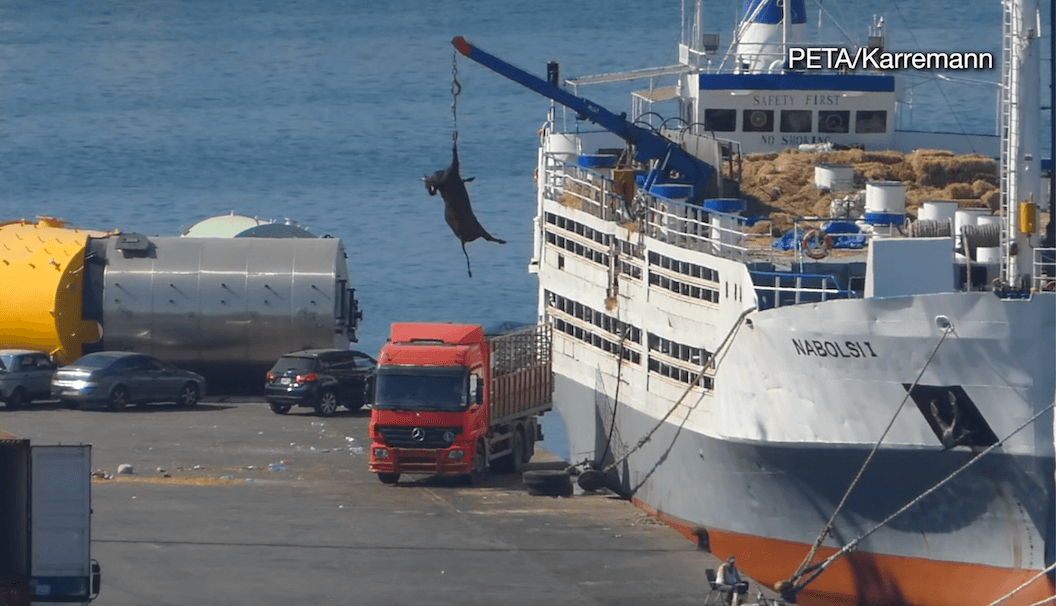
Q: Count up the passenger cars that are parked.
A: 3